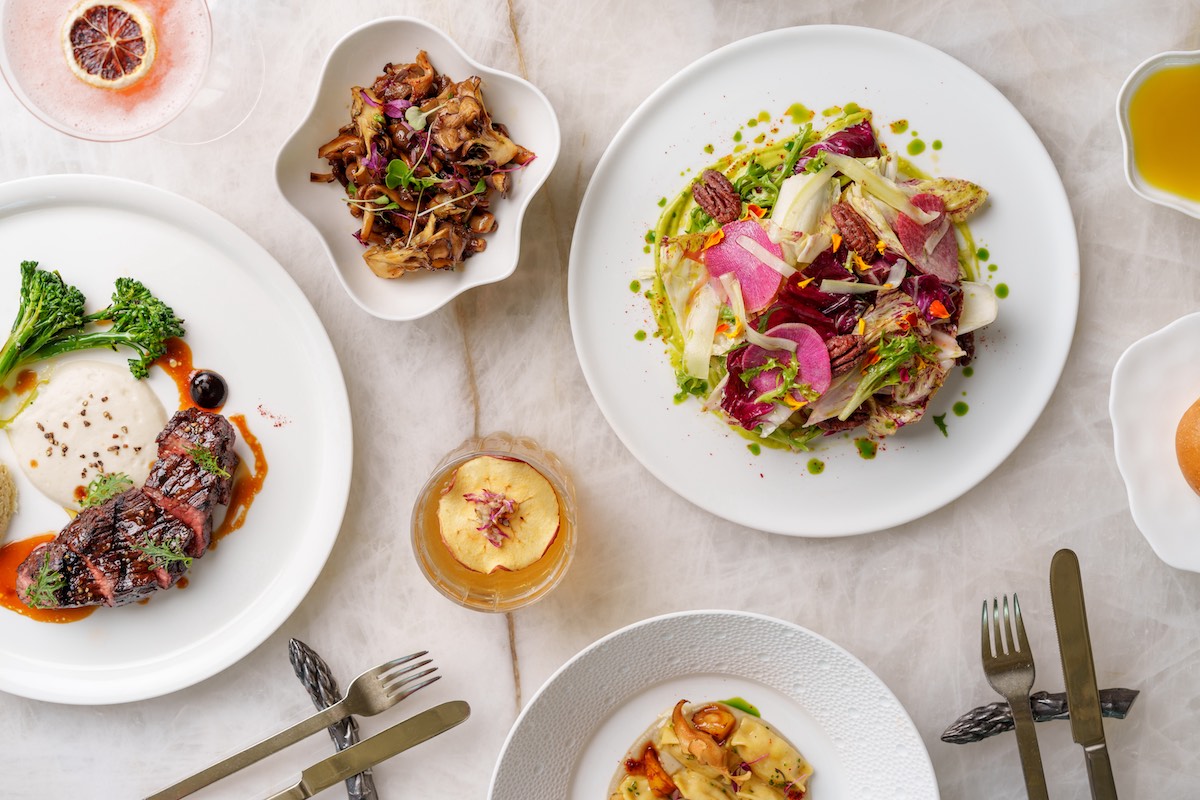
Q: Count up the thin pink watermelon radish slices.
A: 3